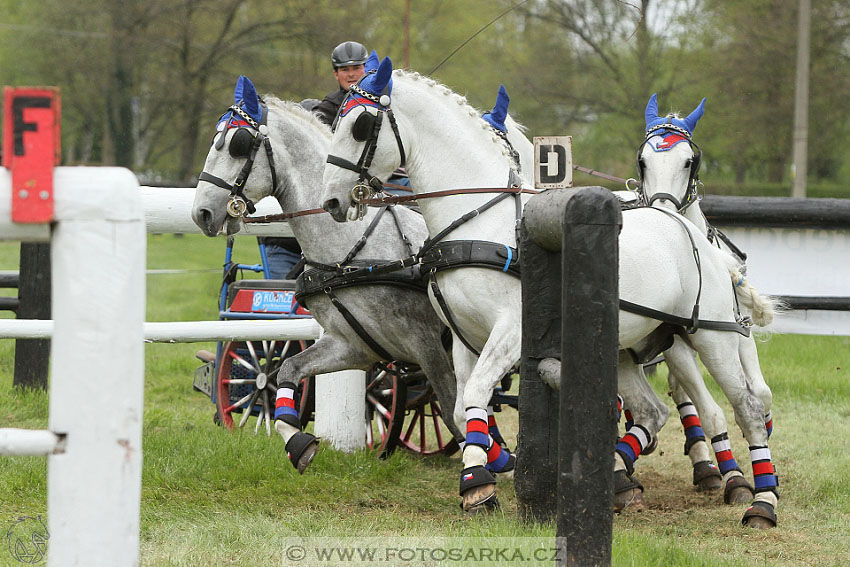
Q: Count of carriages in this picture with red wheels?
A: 1